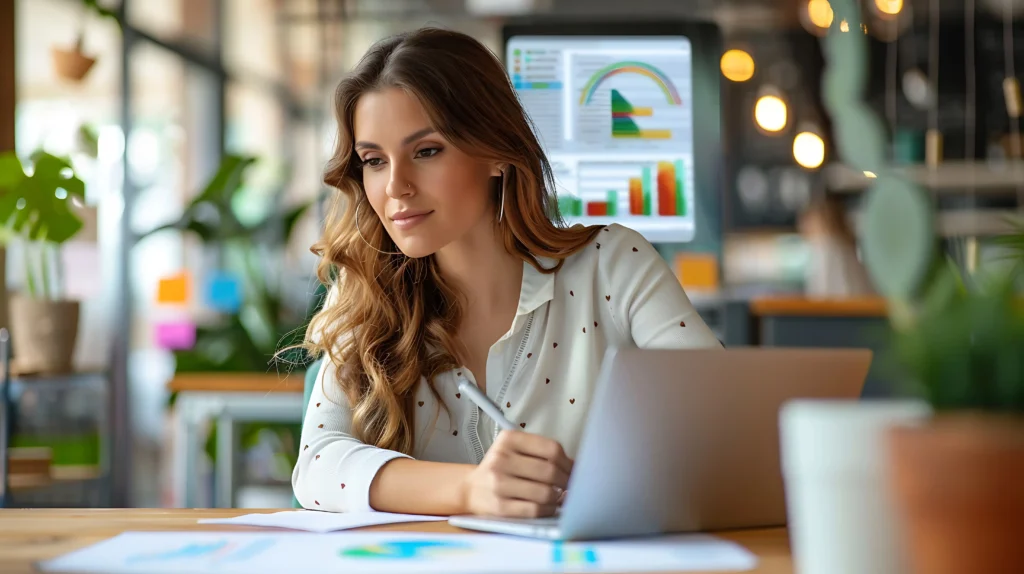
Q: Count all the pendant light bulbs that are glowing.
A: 5